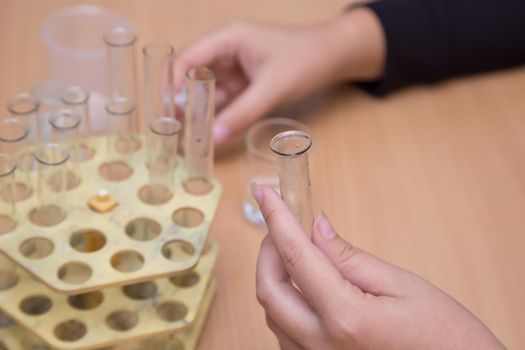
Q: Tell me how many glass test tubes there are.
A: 12